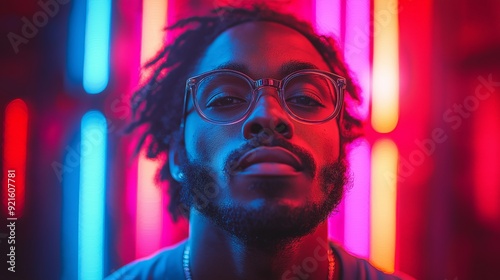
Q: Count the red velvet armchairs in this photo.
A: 0